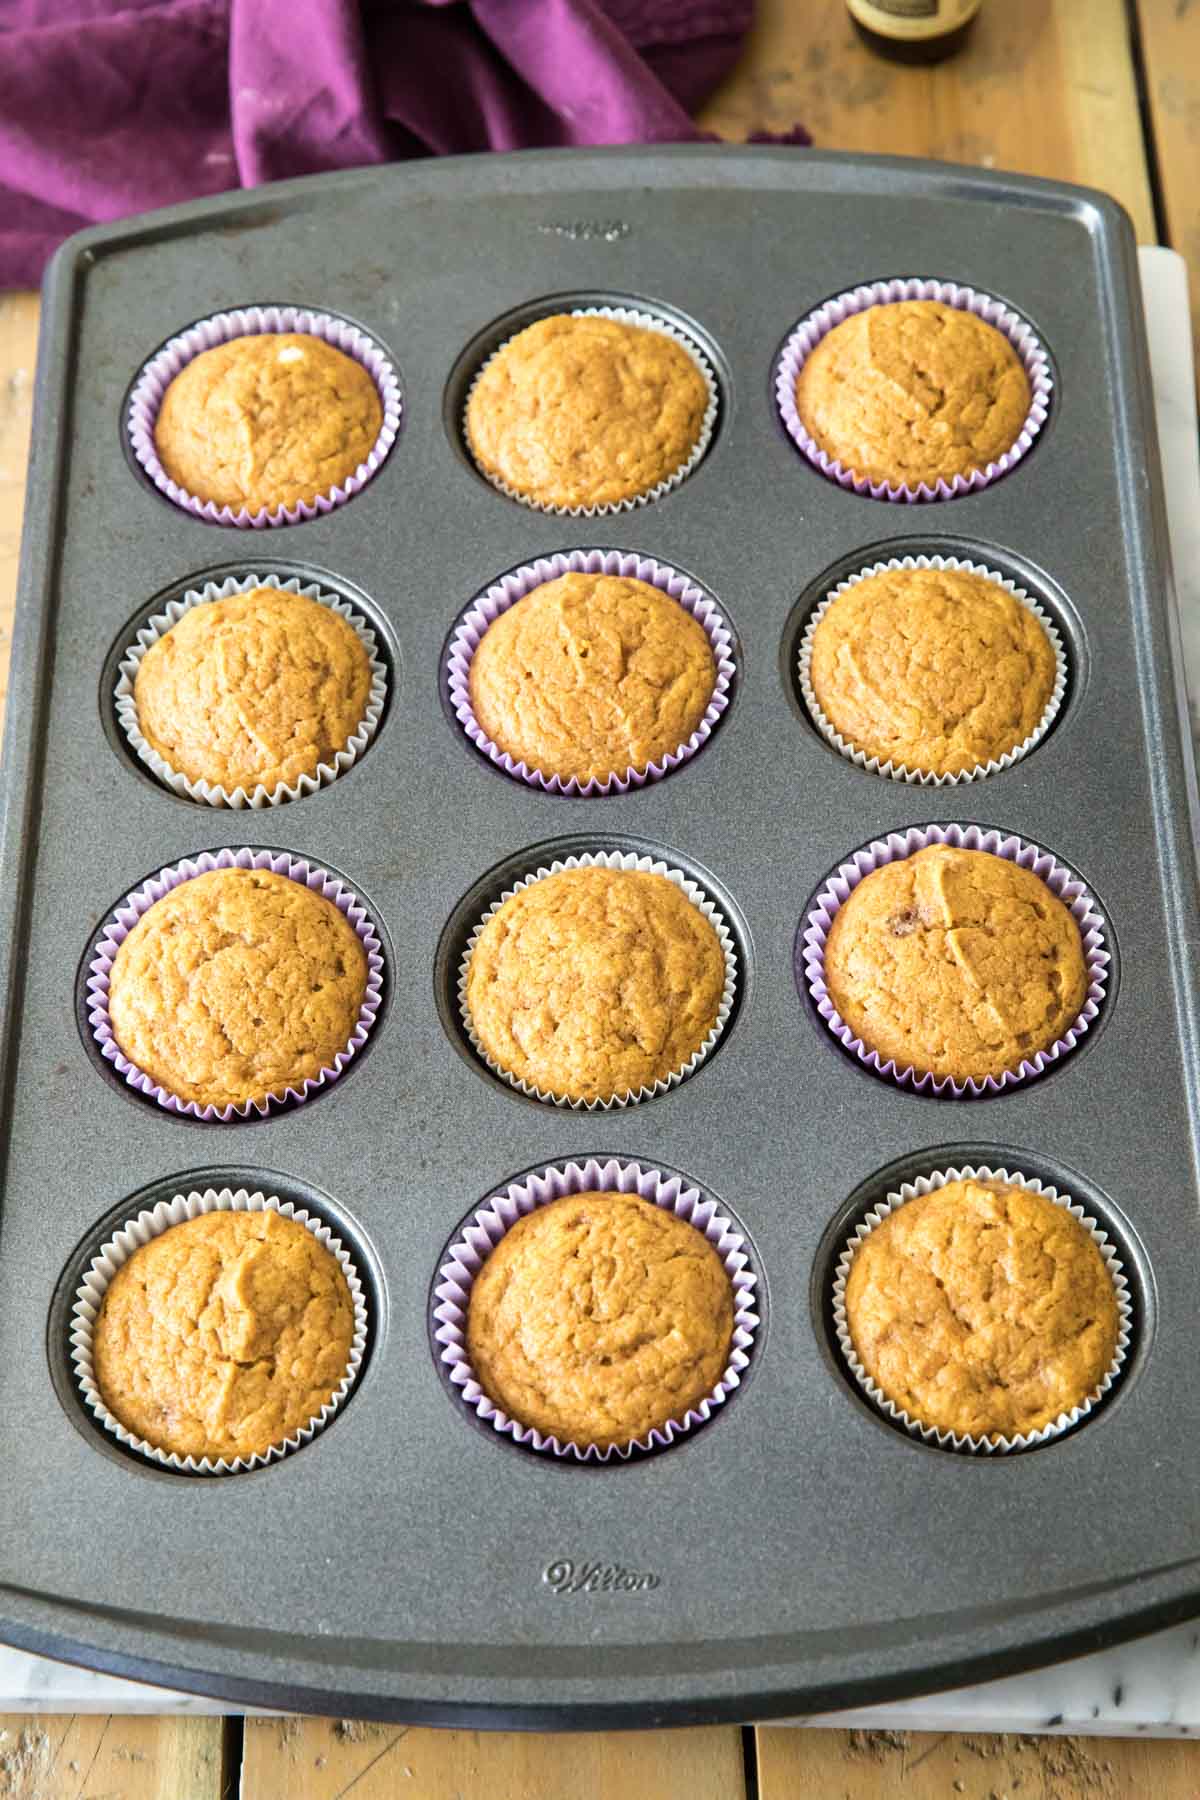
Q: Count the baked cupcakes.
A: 12